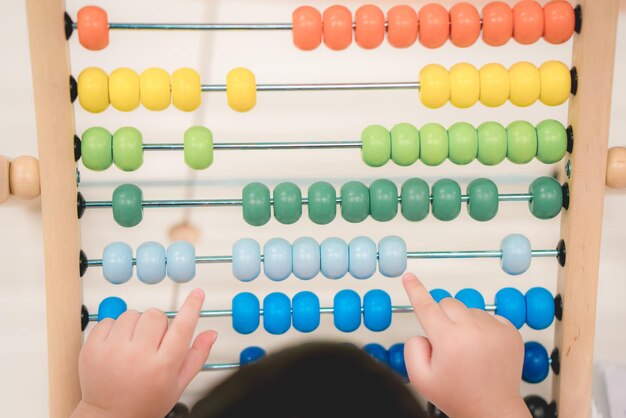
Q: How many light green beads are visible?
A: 10